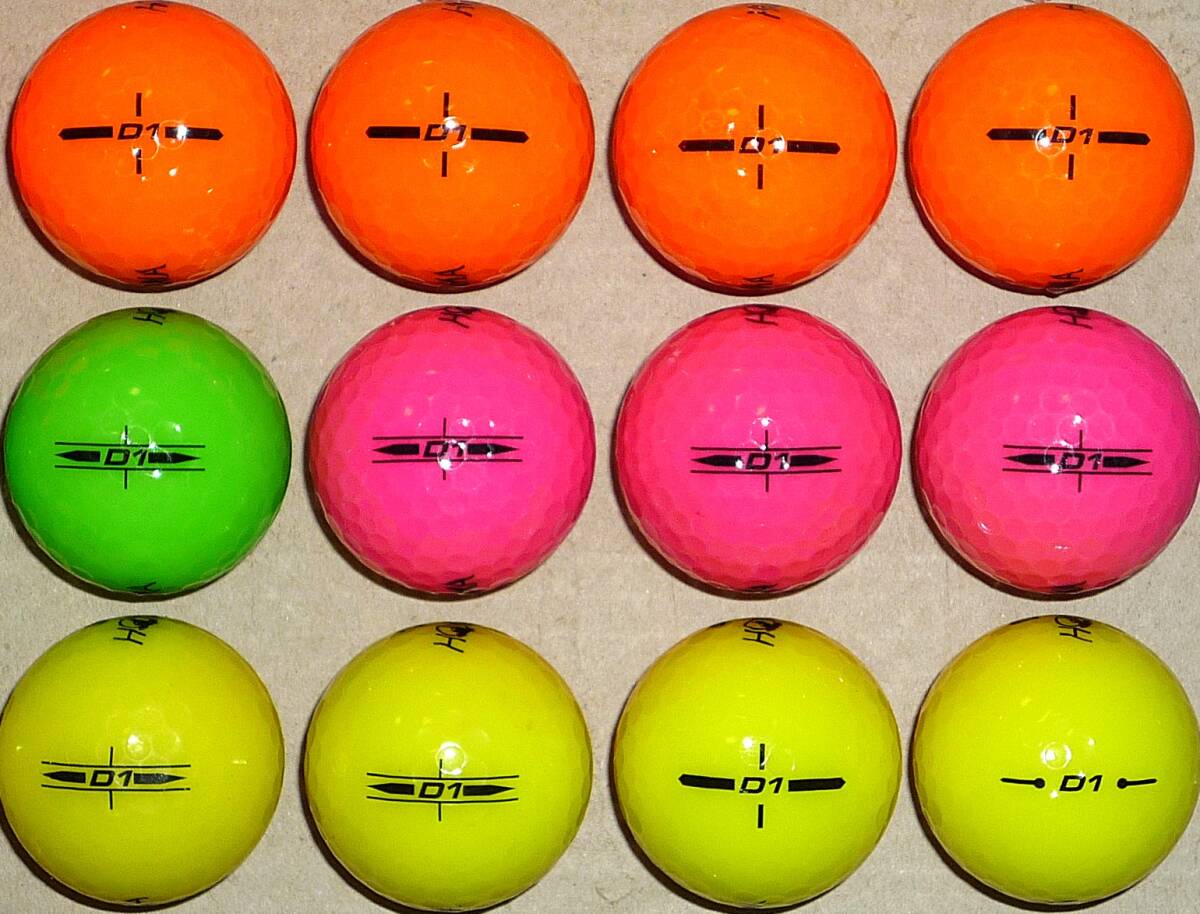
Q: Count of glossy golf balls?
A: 12